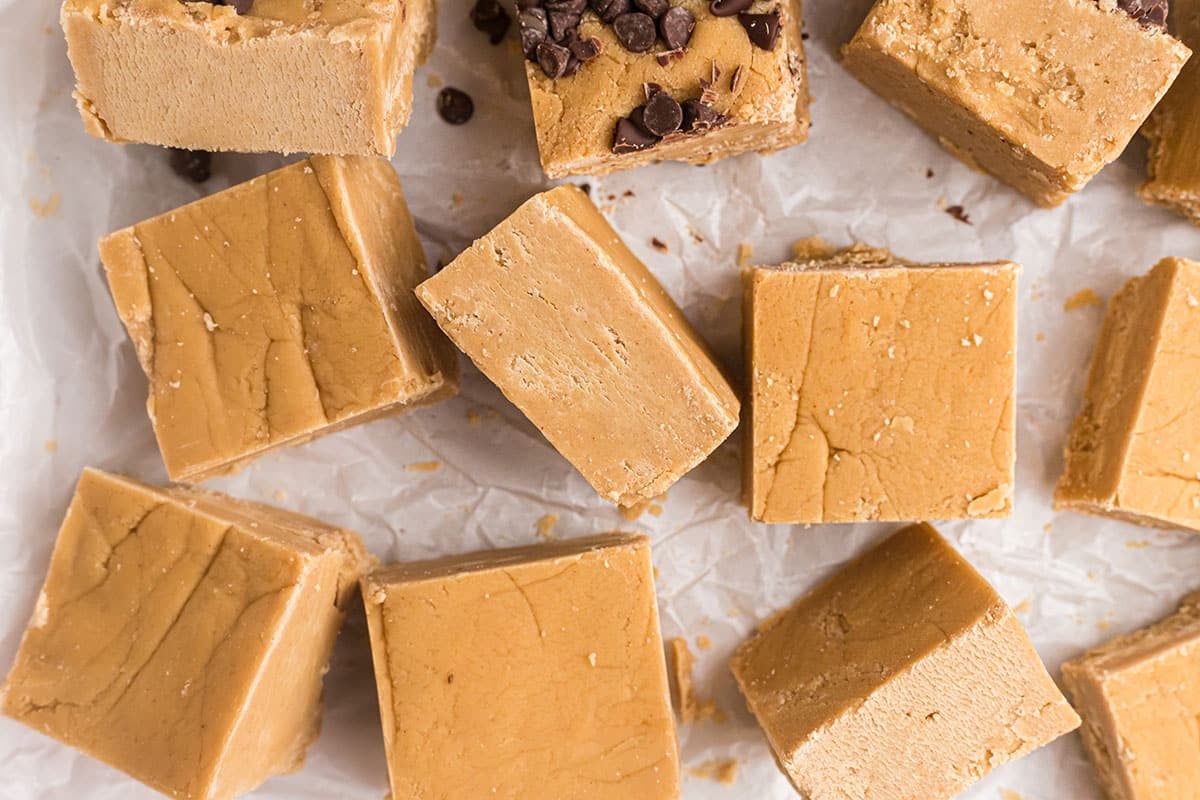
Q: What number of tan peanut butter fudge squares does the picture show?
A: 12